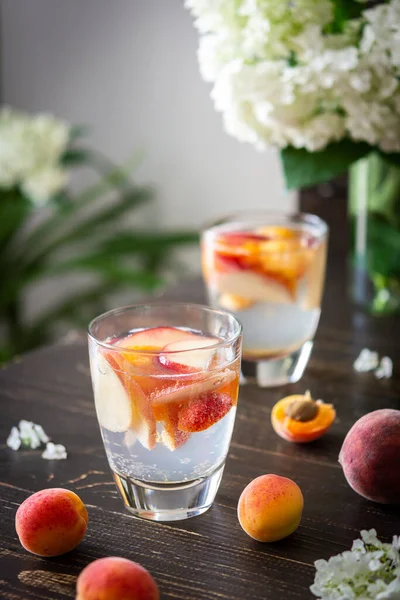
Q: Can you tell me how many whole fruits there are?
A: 4